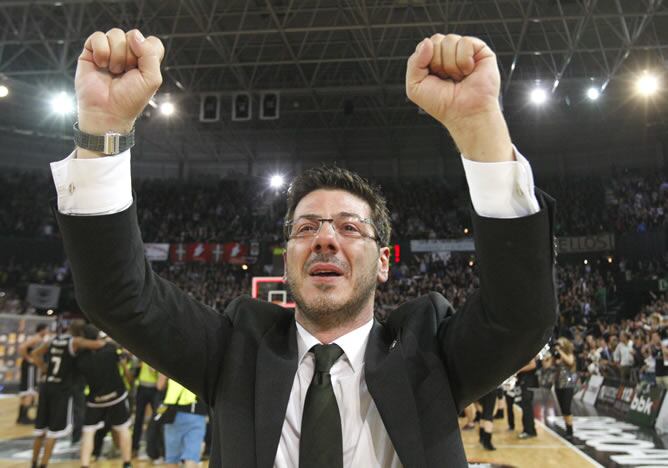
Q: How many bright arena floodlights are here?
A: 7